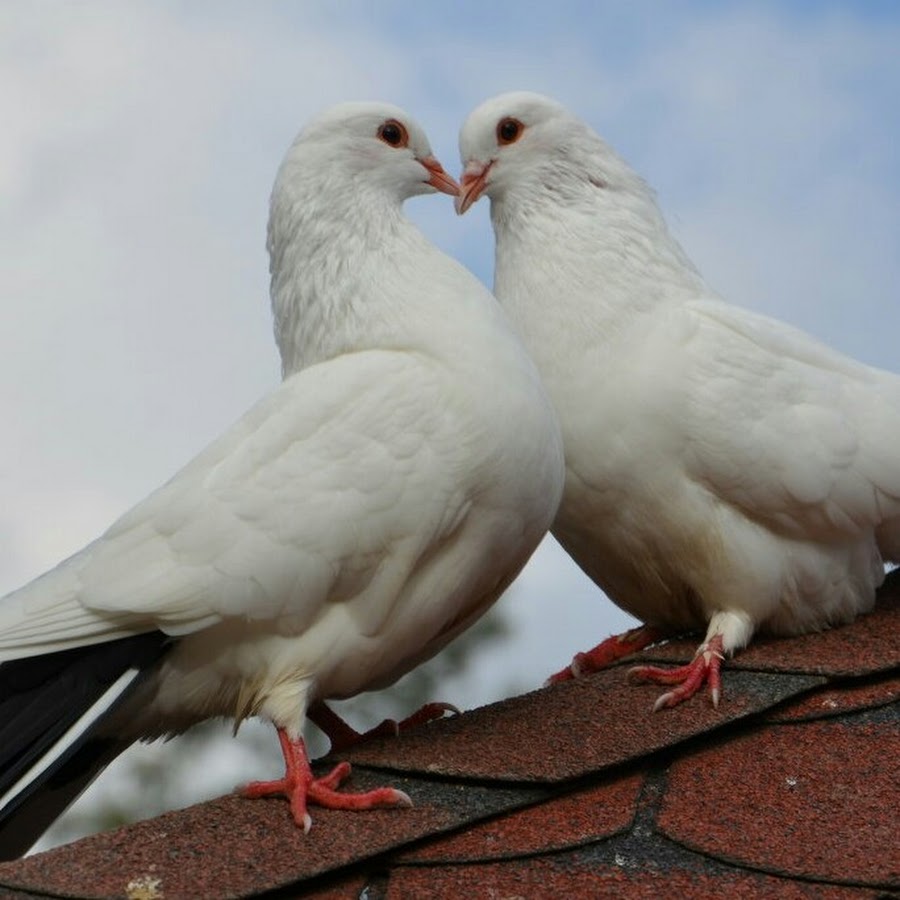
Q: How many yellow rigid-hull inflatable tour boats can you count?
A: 0